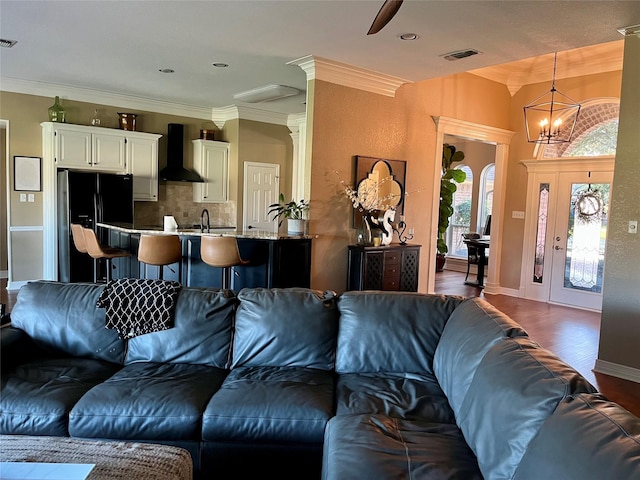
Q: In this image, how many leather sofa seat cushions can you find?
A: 5